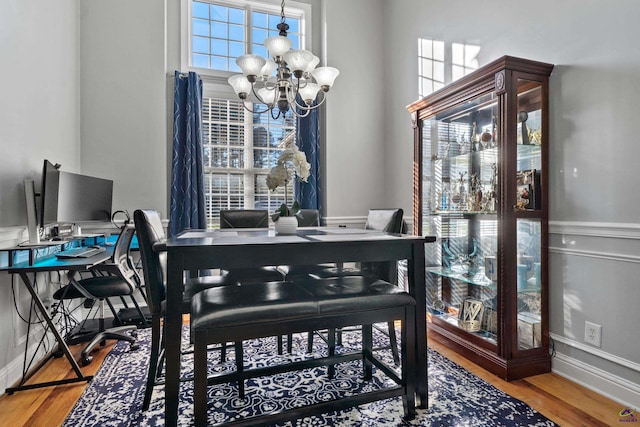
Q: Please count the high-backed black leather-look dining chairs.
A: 4